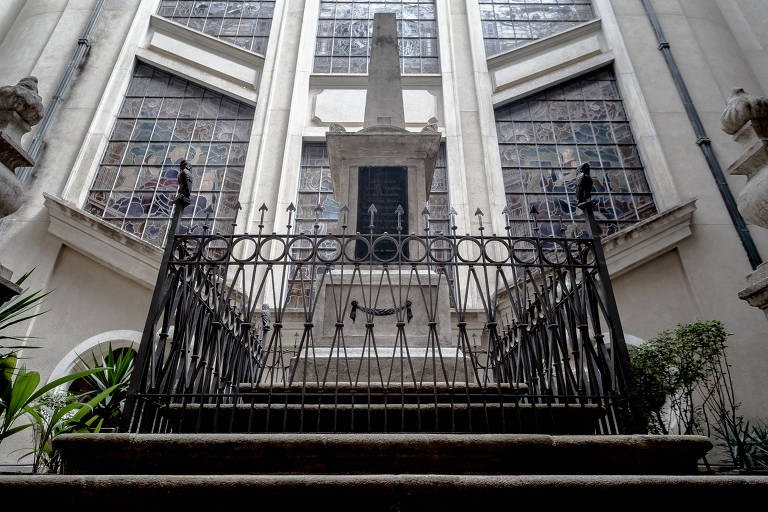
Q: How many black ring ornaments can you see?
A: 15